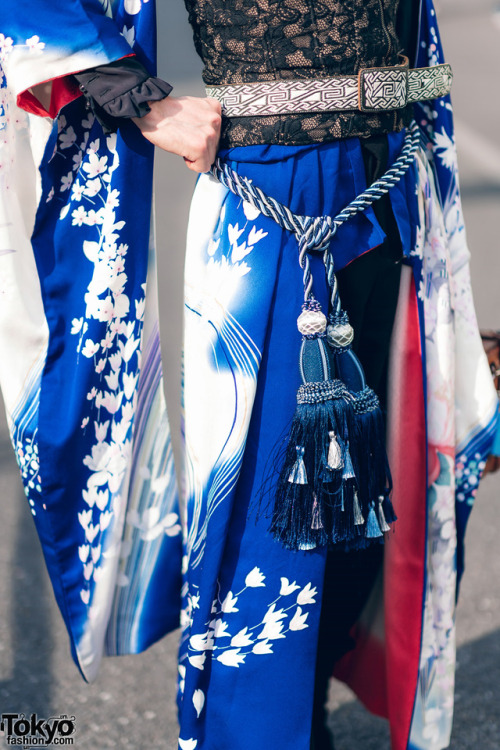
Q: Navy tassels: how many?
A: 2